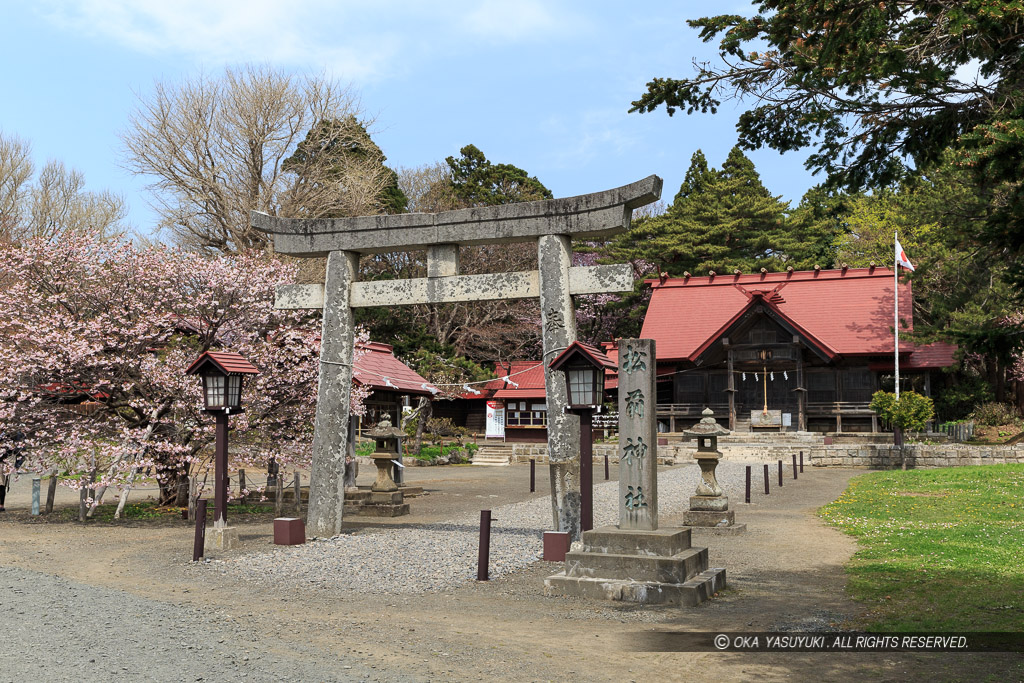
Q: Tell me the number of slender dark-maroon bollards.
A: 9